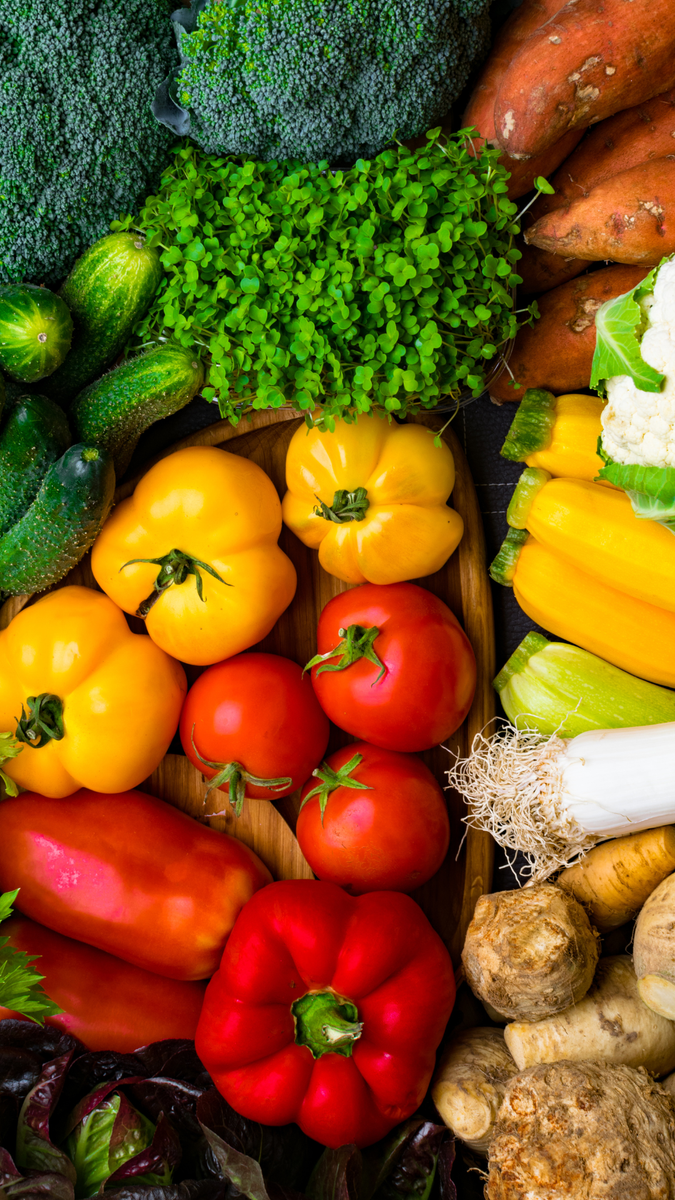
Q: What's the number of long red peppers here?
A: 2